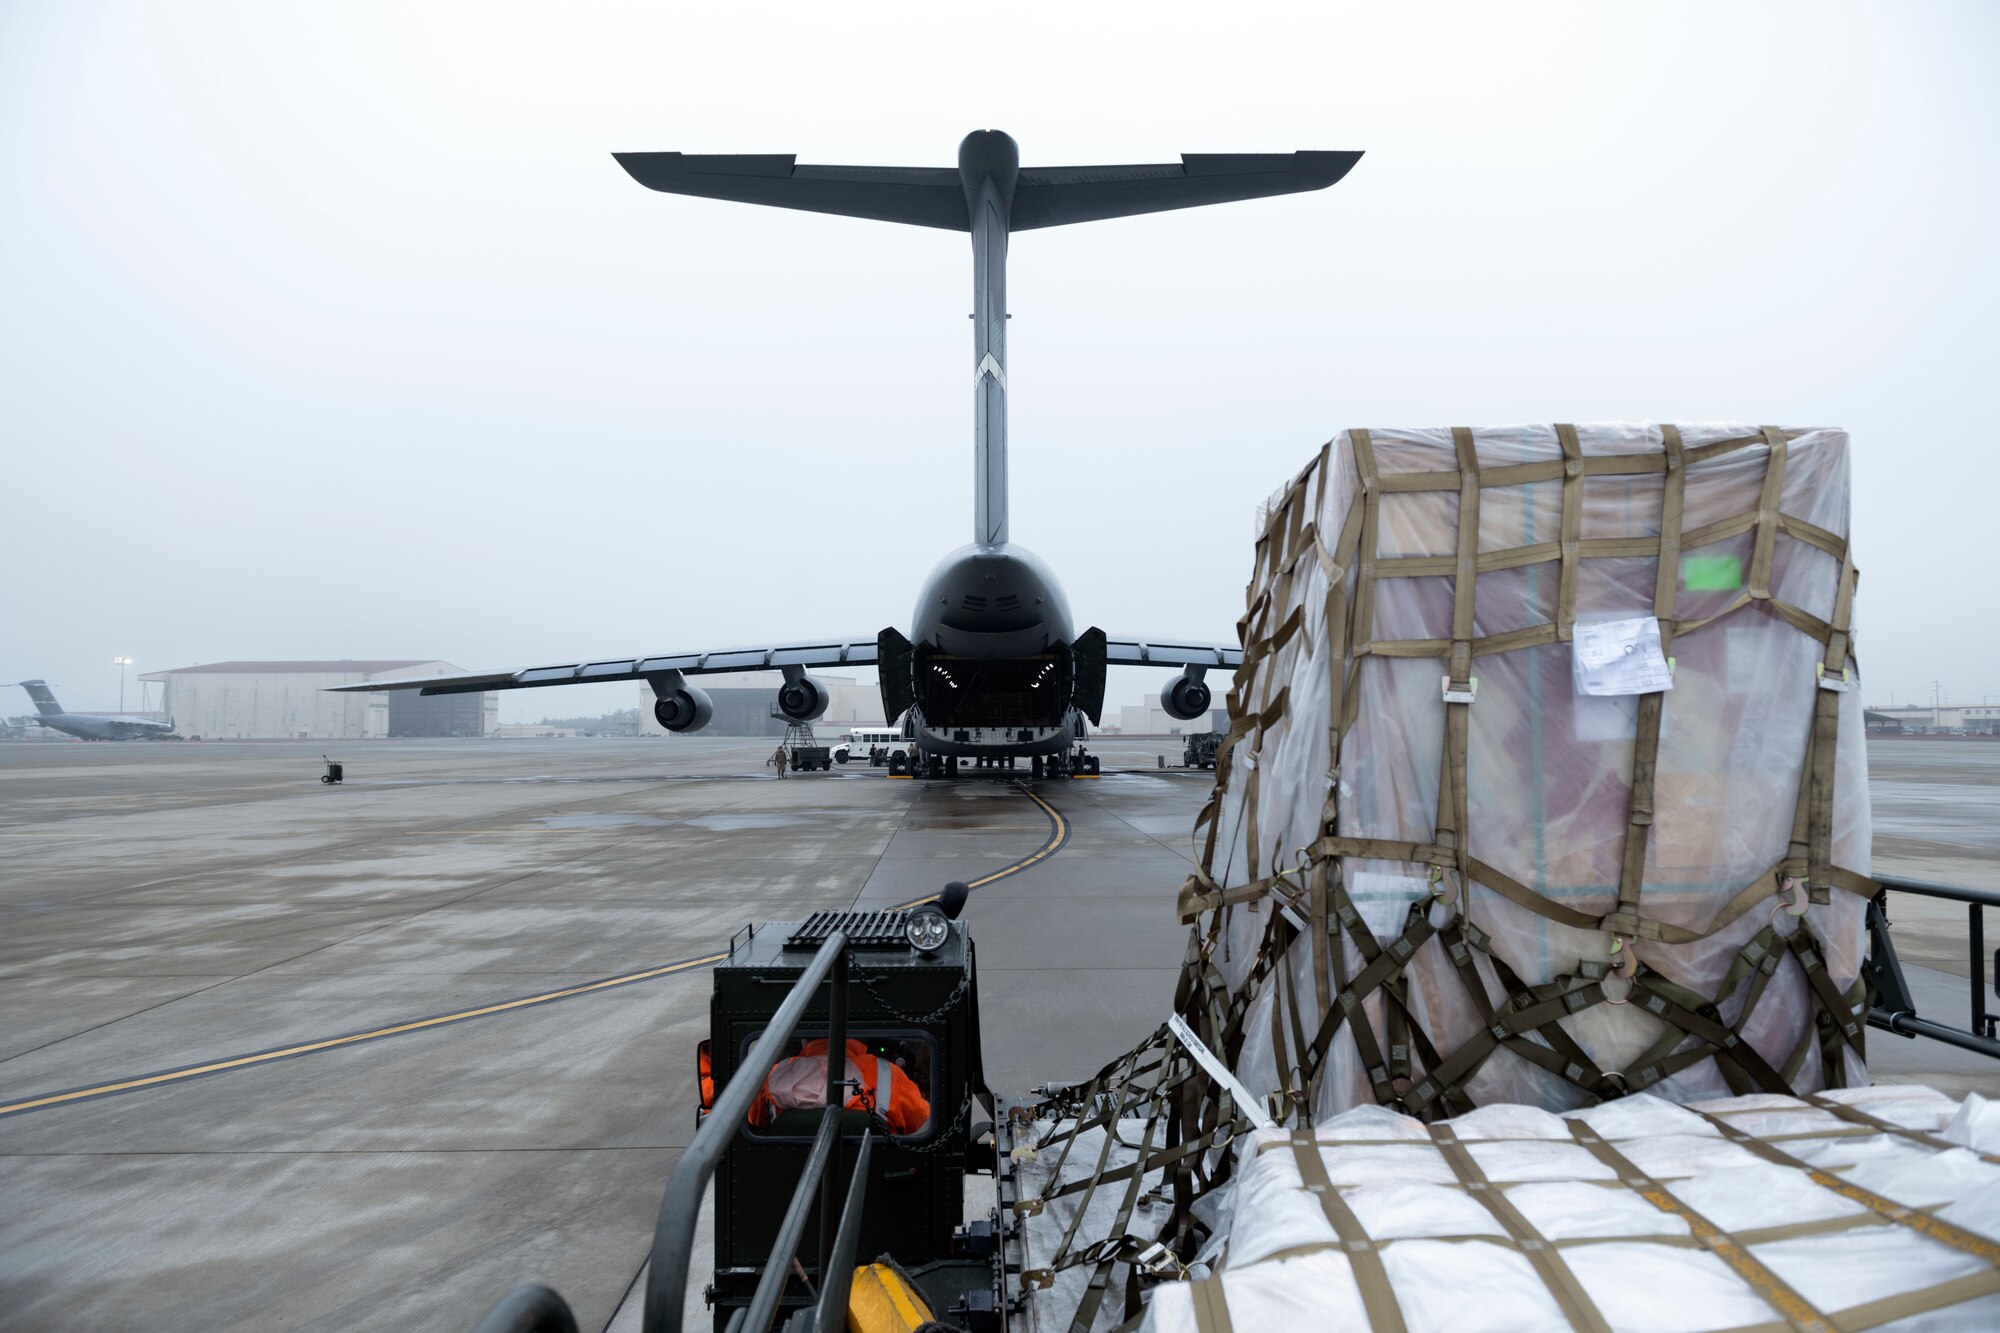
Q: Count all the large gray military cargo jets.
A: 2